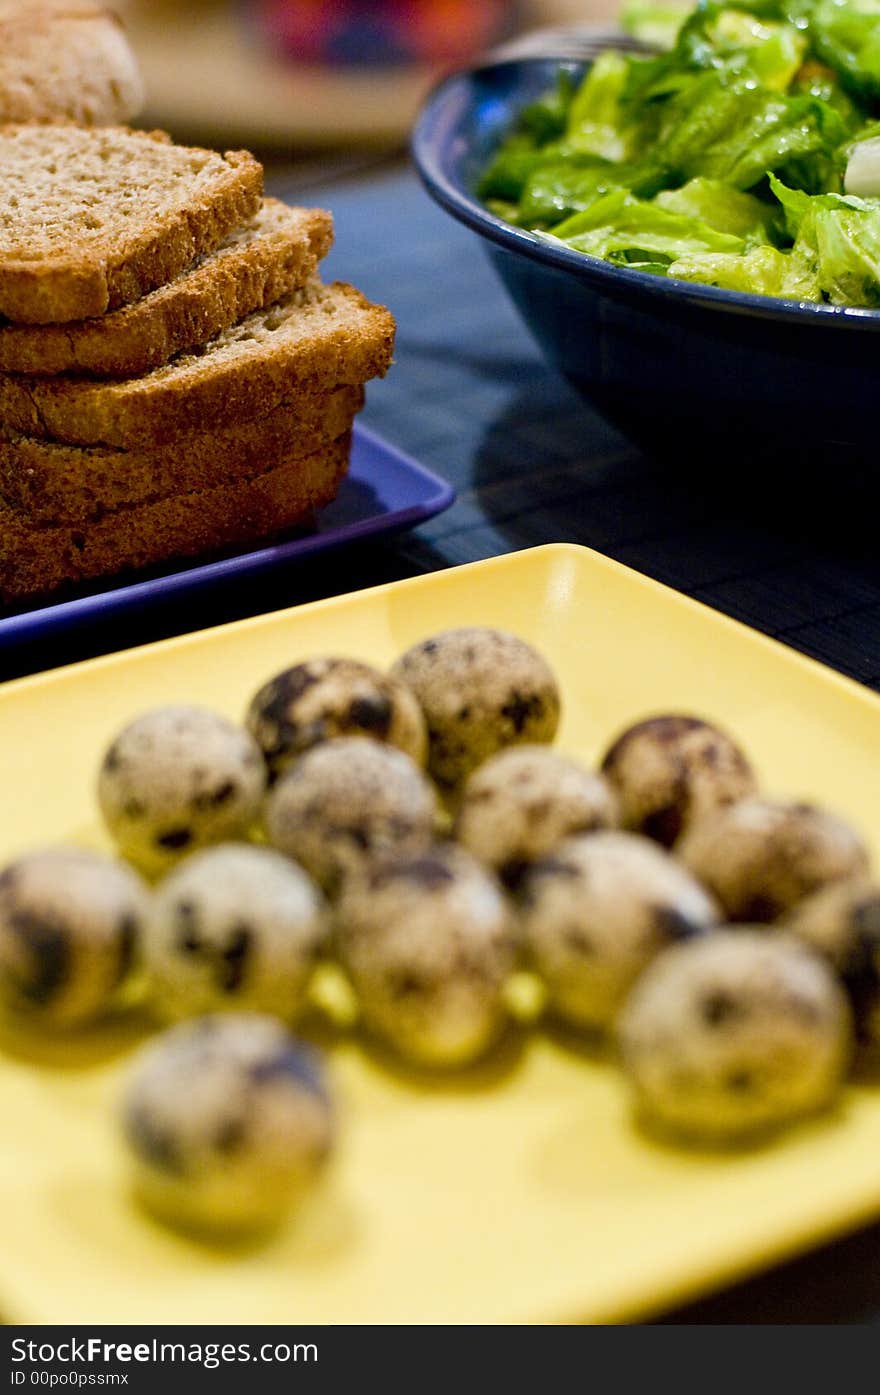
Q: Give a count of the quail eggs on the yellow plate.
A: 14